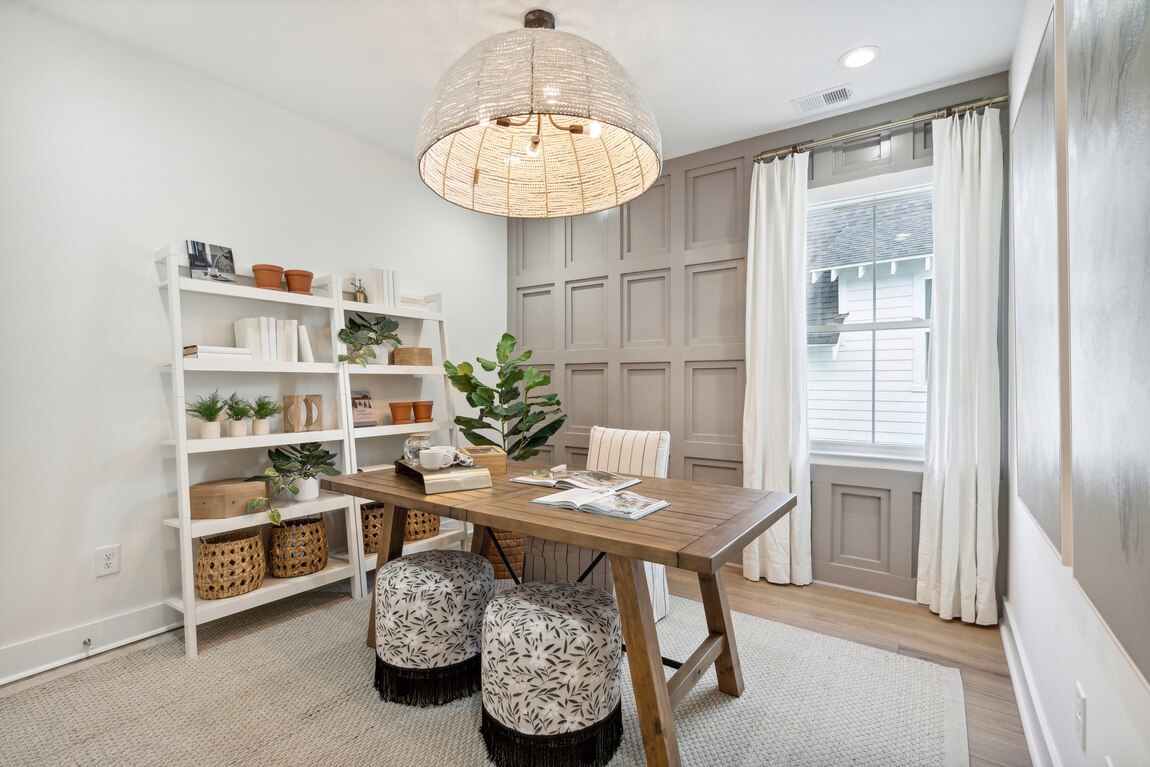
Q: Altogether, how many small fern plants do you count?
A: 3